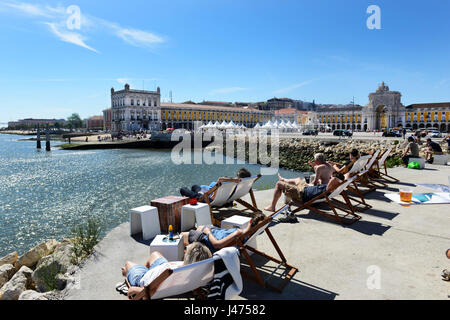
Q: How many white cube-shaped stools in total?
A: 4